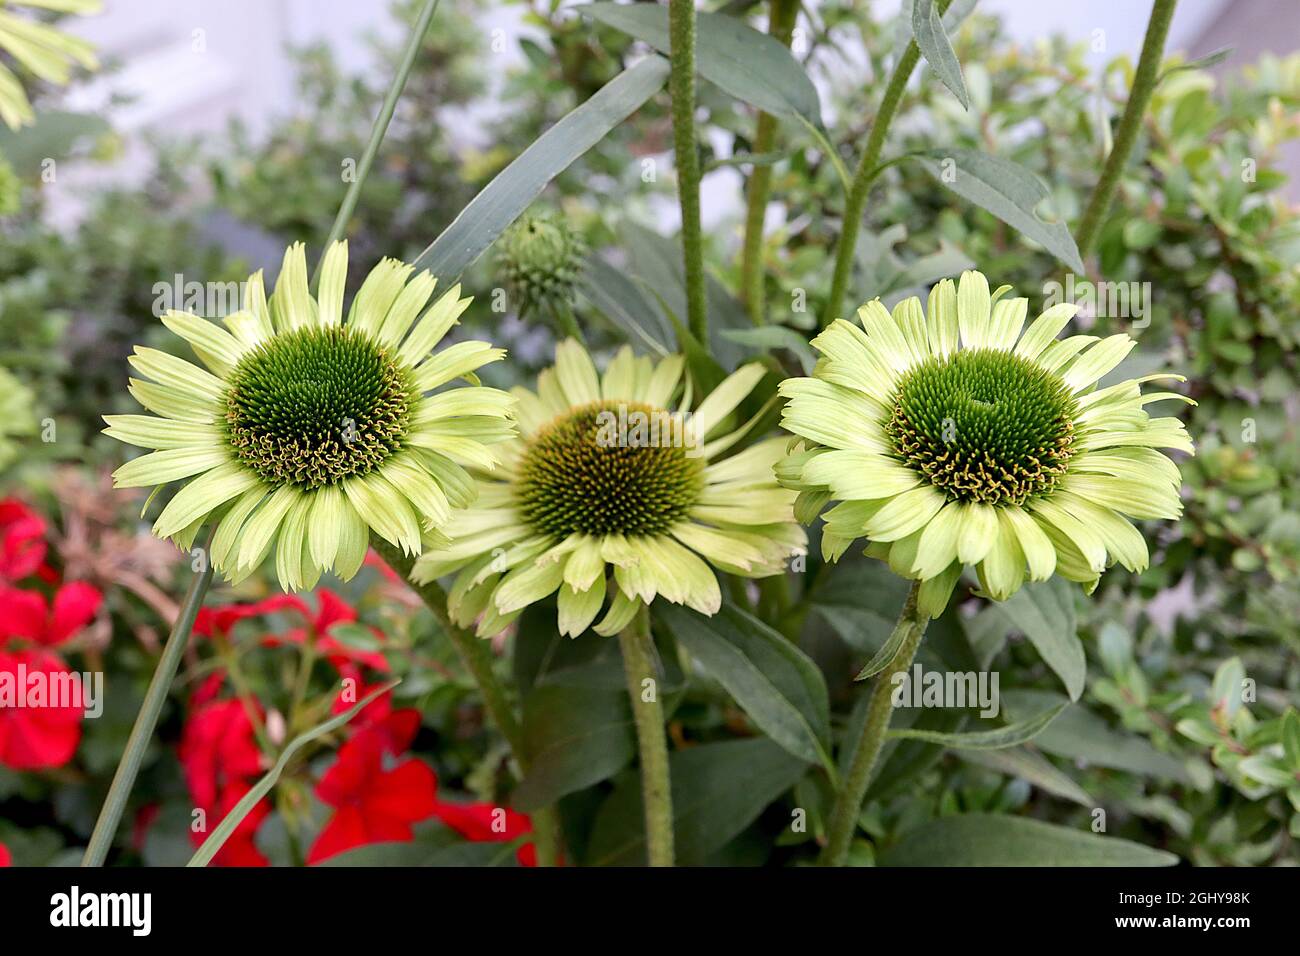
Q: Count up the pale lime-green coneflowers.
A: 3